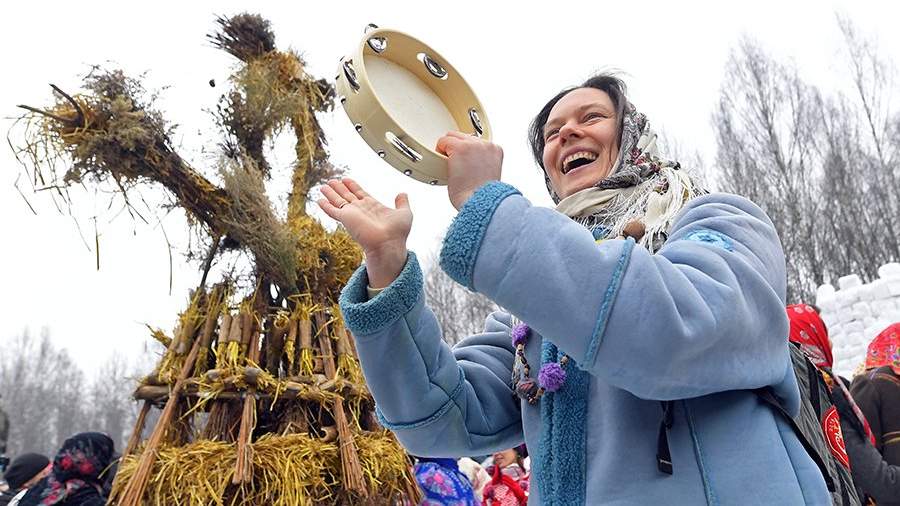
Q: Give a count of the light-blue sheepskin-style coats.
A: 1